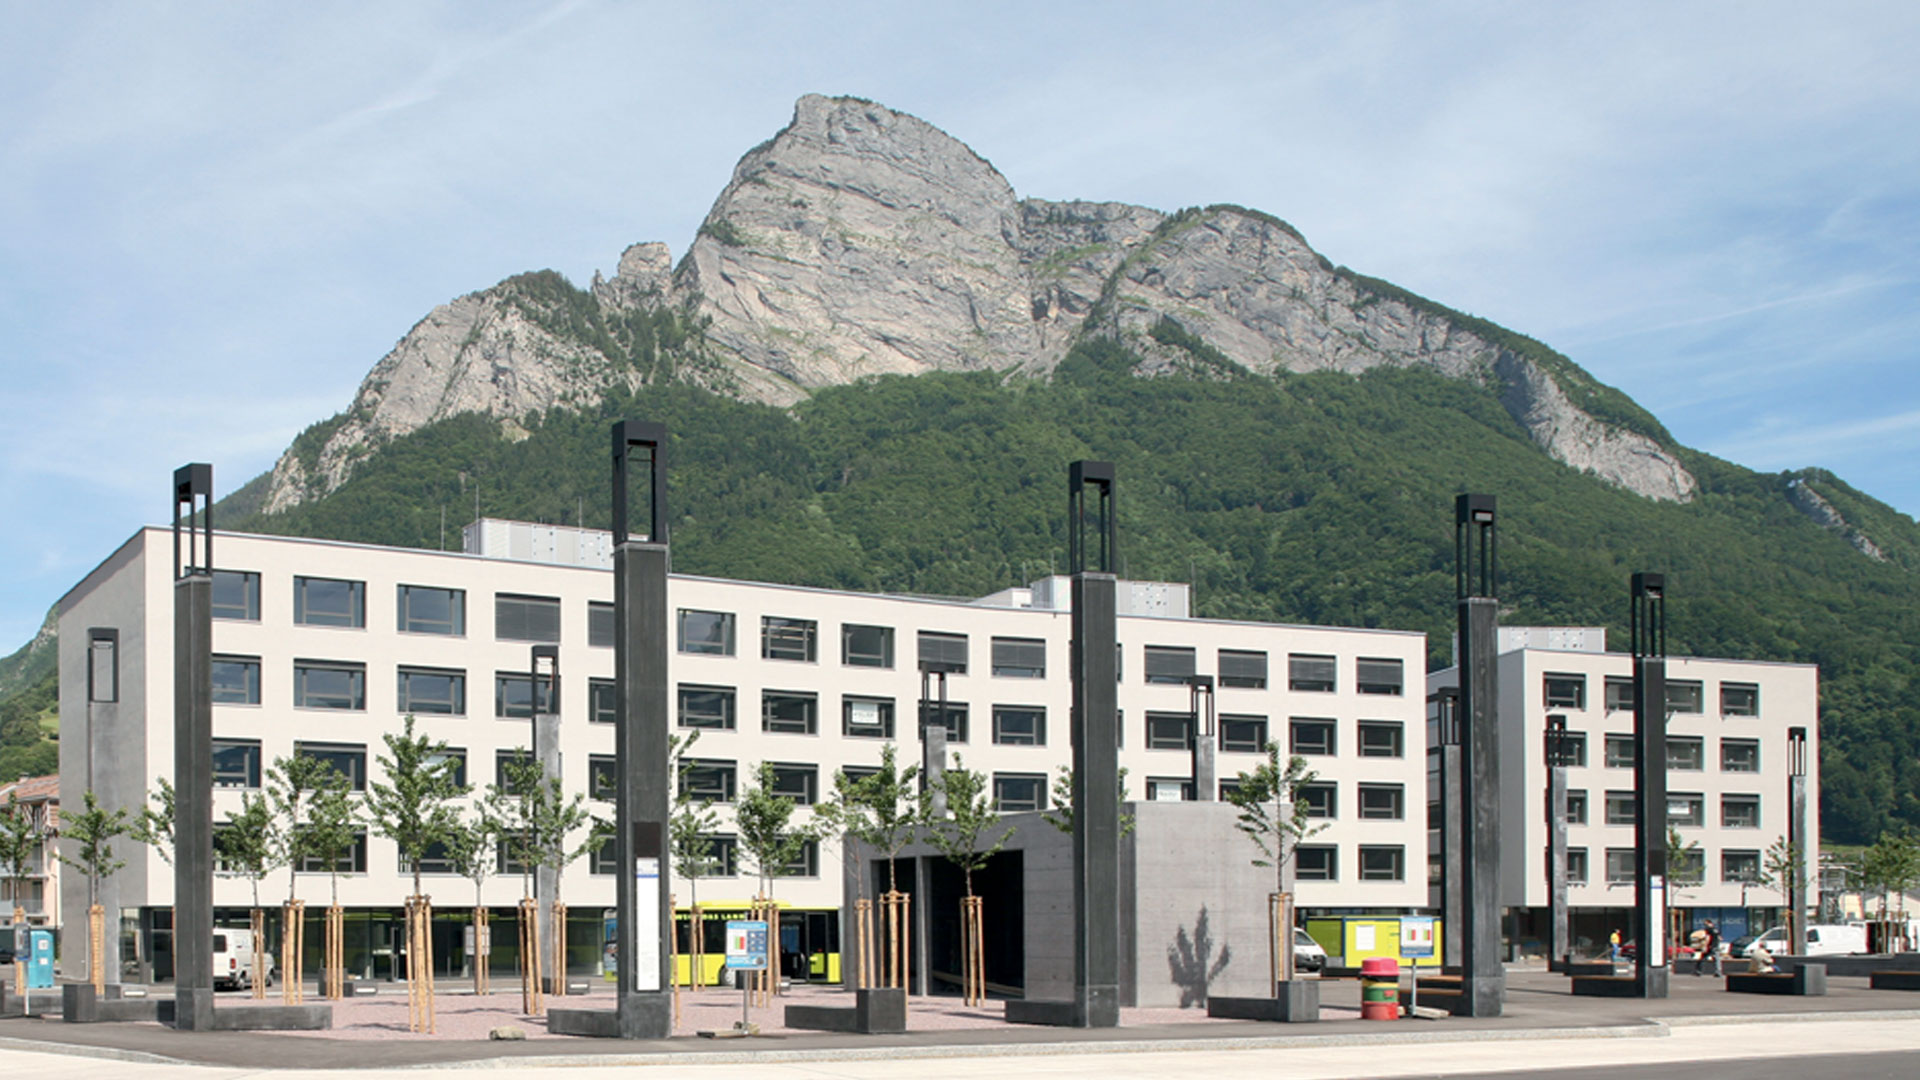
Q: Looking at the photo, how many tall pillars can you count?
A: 12